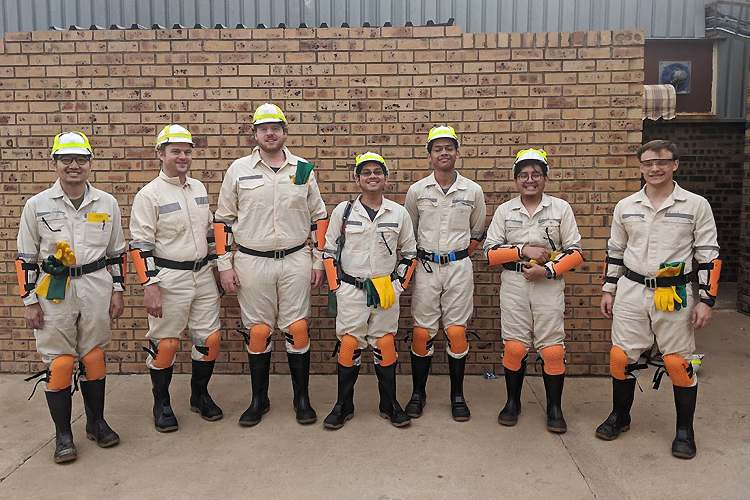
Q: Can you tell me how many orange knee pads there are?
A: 14